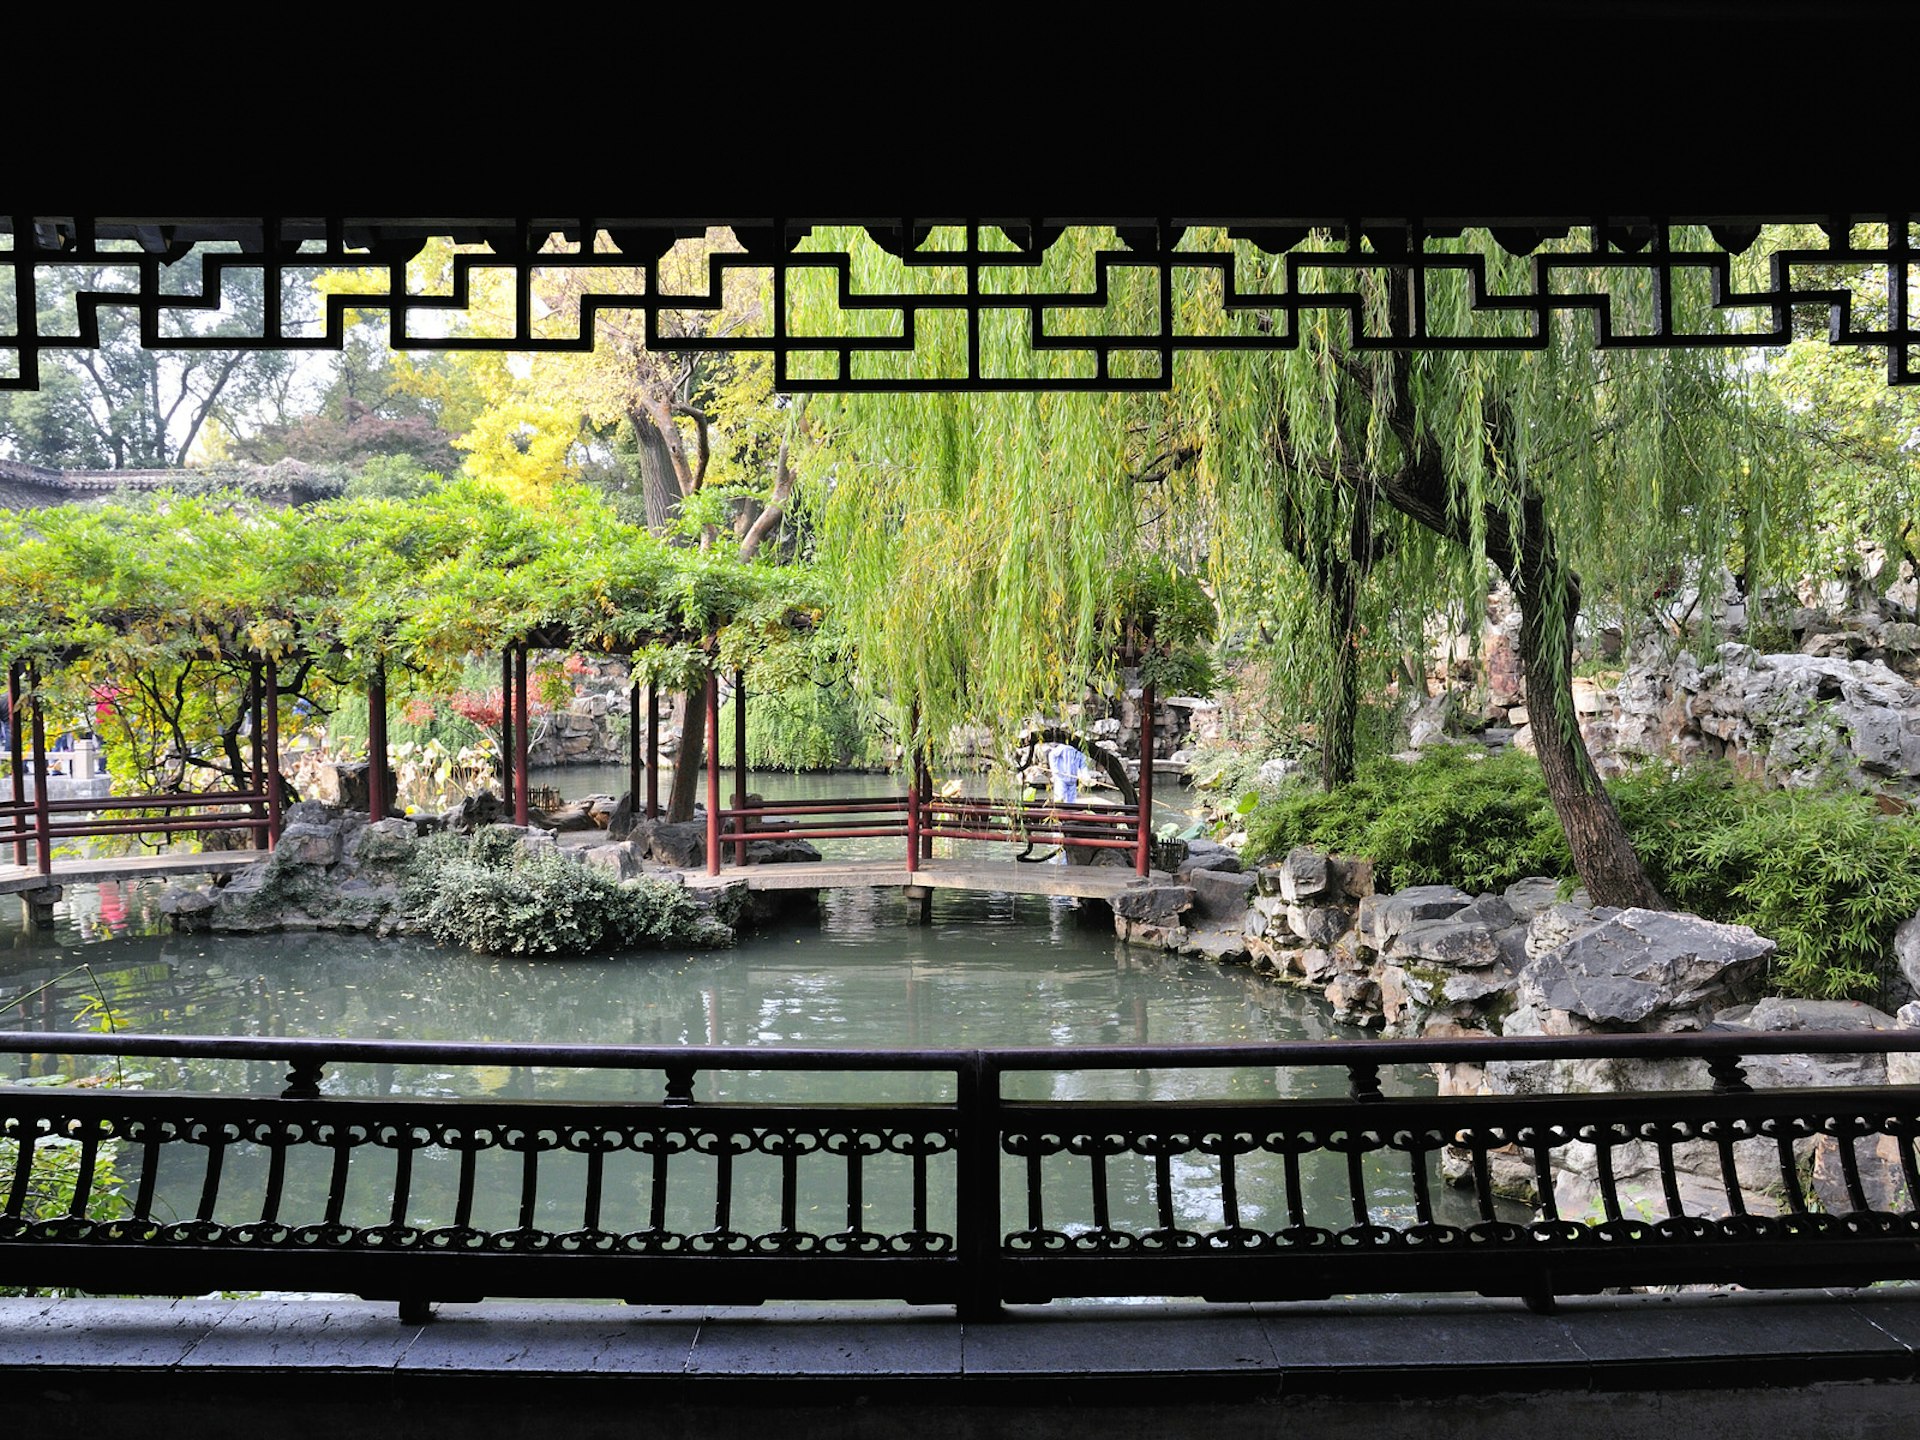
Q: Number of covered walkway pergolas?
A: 1